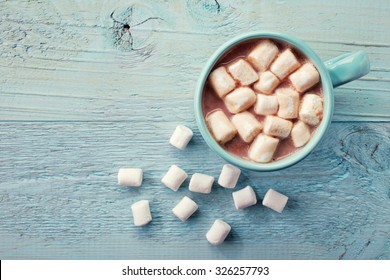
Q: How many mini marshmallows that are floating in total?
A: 15